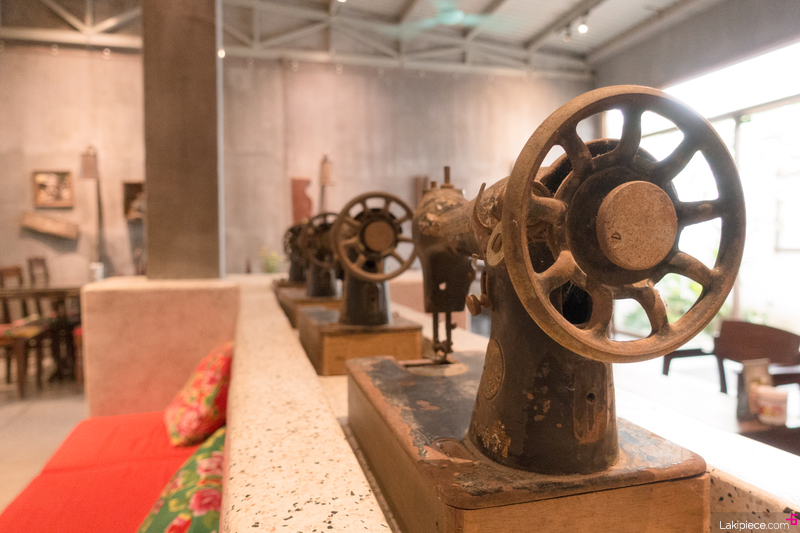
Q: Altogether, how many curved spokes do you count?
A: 9